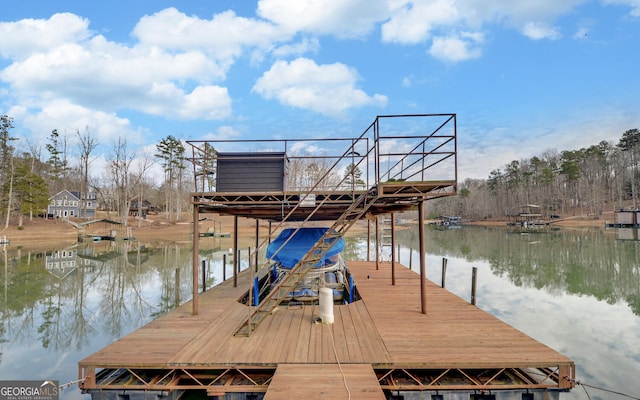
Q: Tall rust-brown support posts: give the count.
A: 8